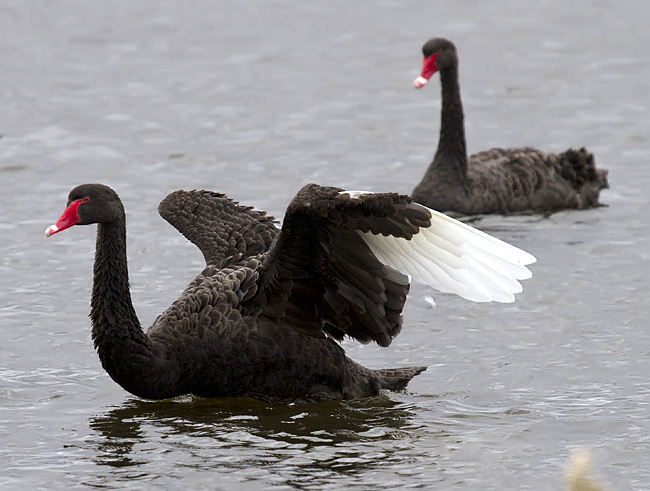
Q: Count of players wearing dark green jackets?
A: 0